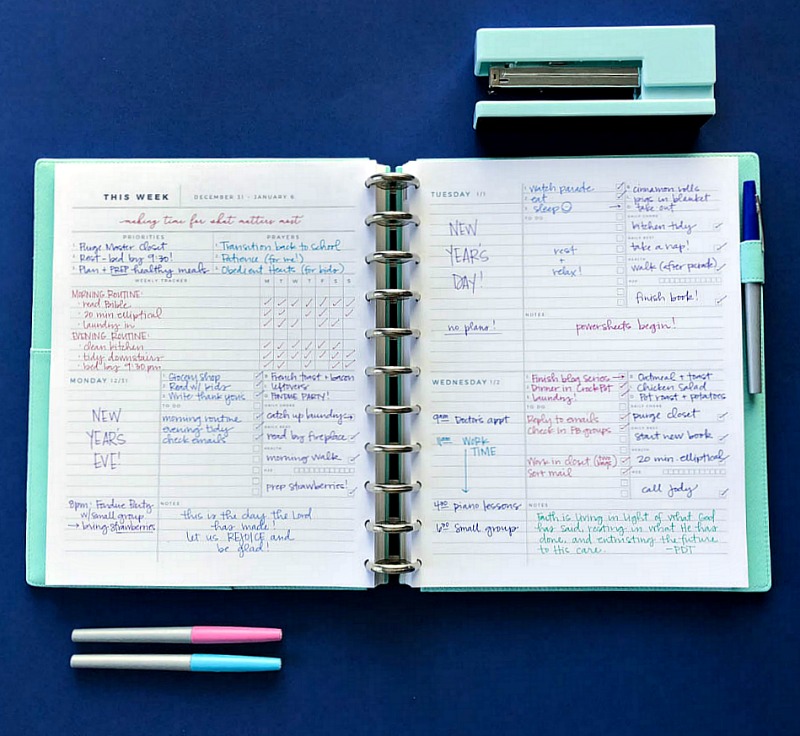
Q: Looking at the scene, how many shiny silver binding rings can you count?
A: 11